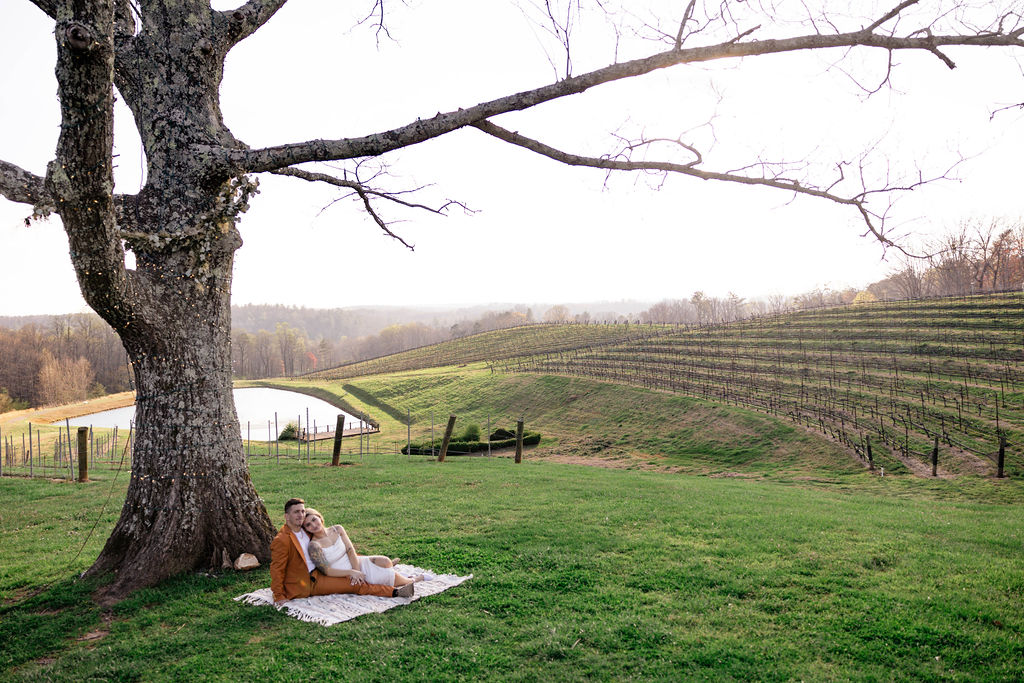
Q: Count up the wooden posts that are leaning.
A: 2